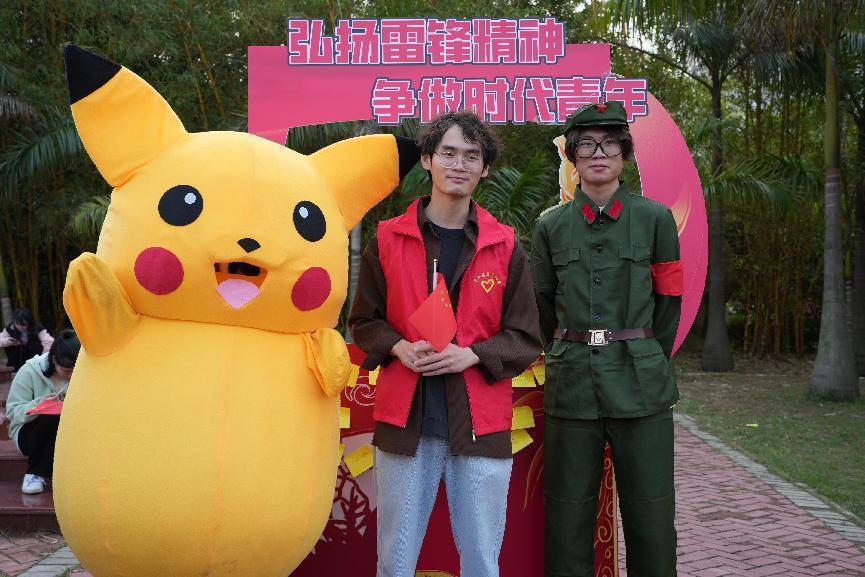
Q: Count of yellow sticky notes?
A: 9